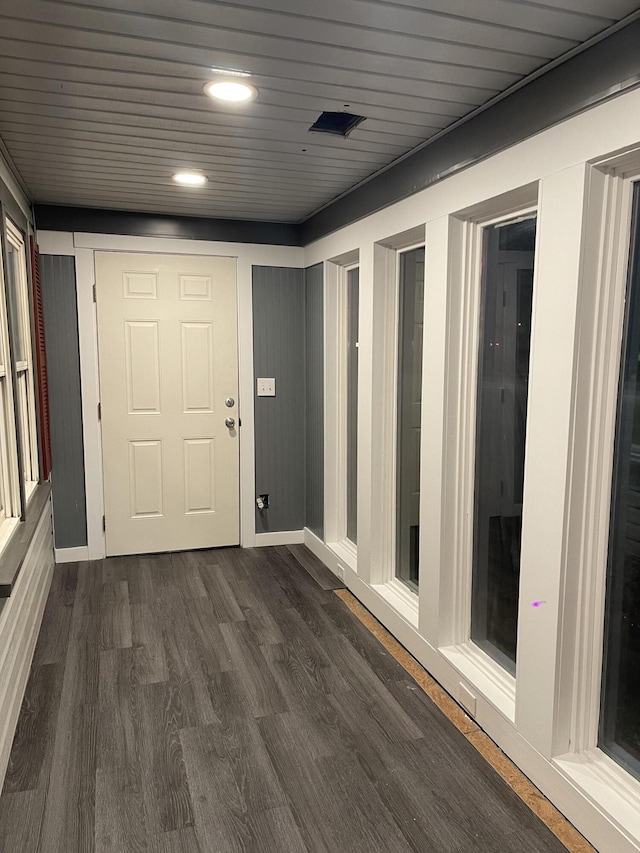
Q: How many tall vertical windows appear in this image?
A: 4